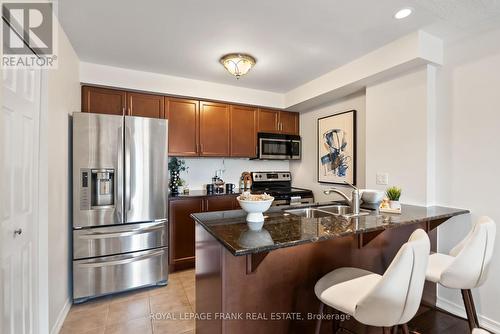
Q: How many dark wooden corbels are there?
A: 3